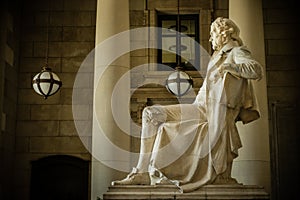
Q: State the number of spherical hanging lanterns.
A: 2